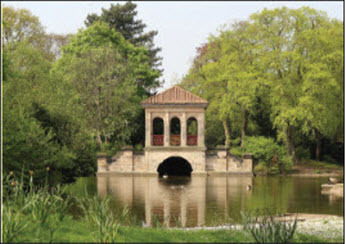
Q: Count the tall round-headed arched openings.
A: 3